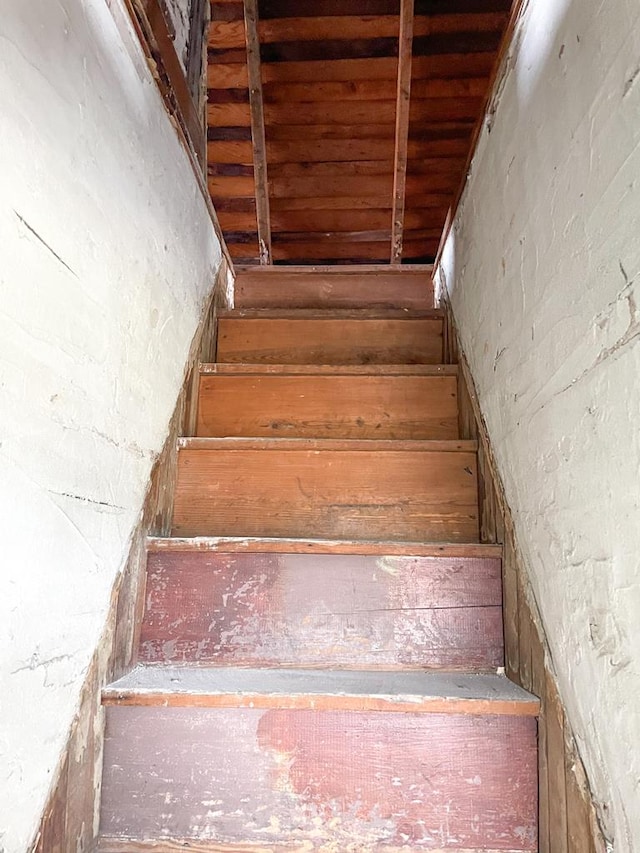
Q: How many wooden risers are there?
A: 6